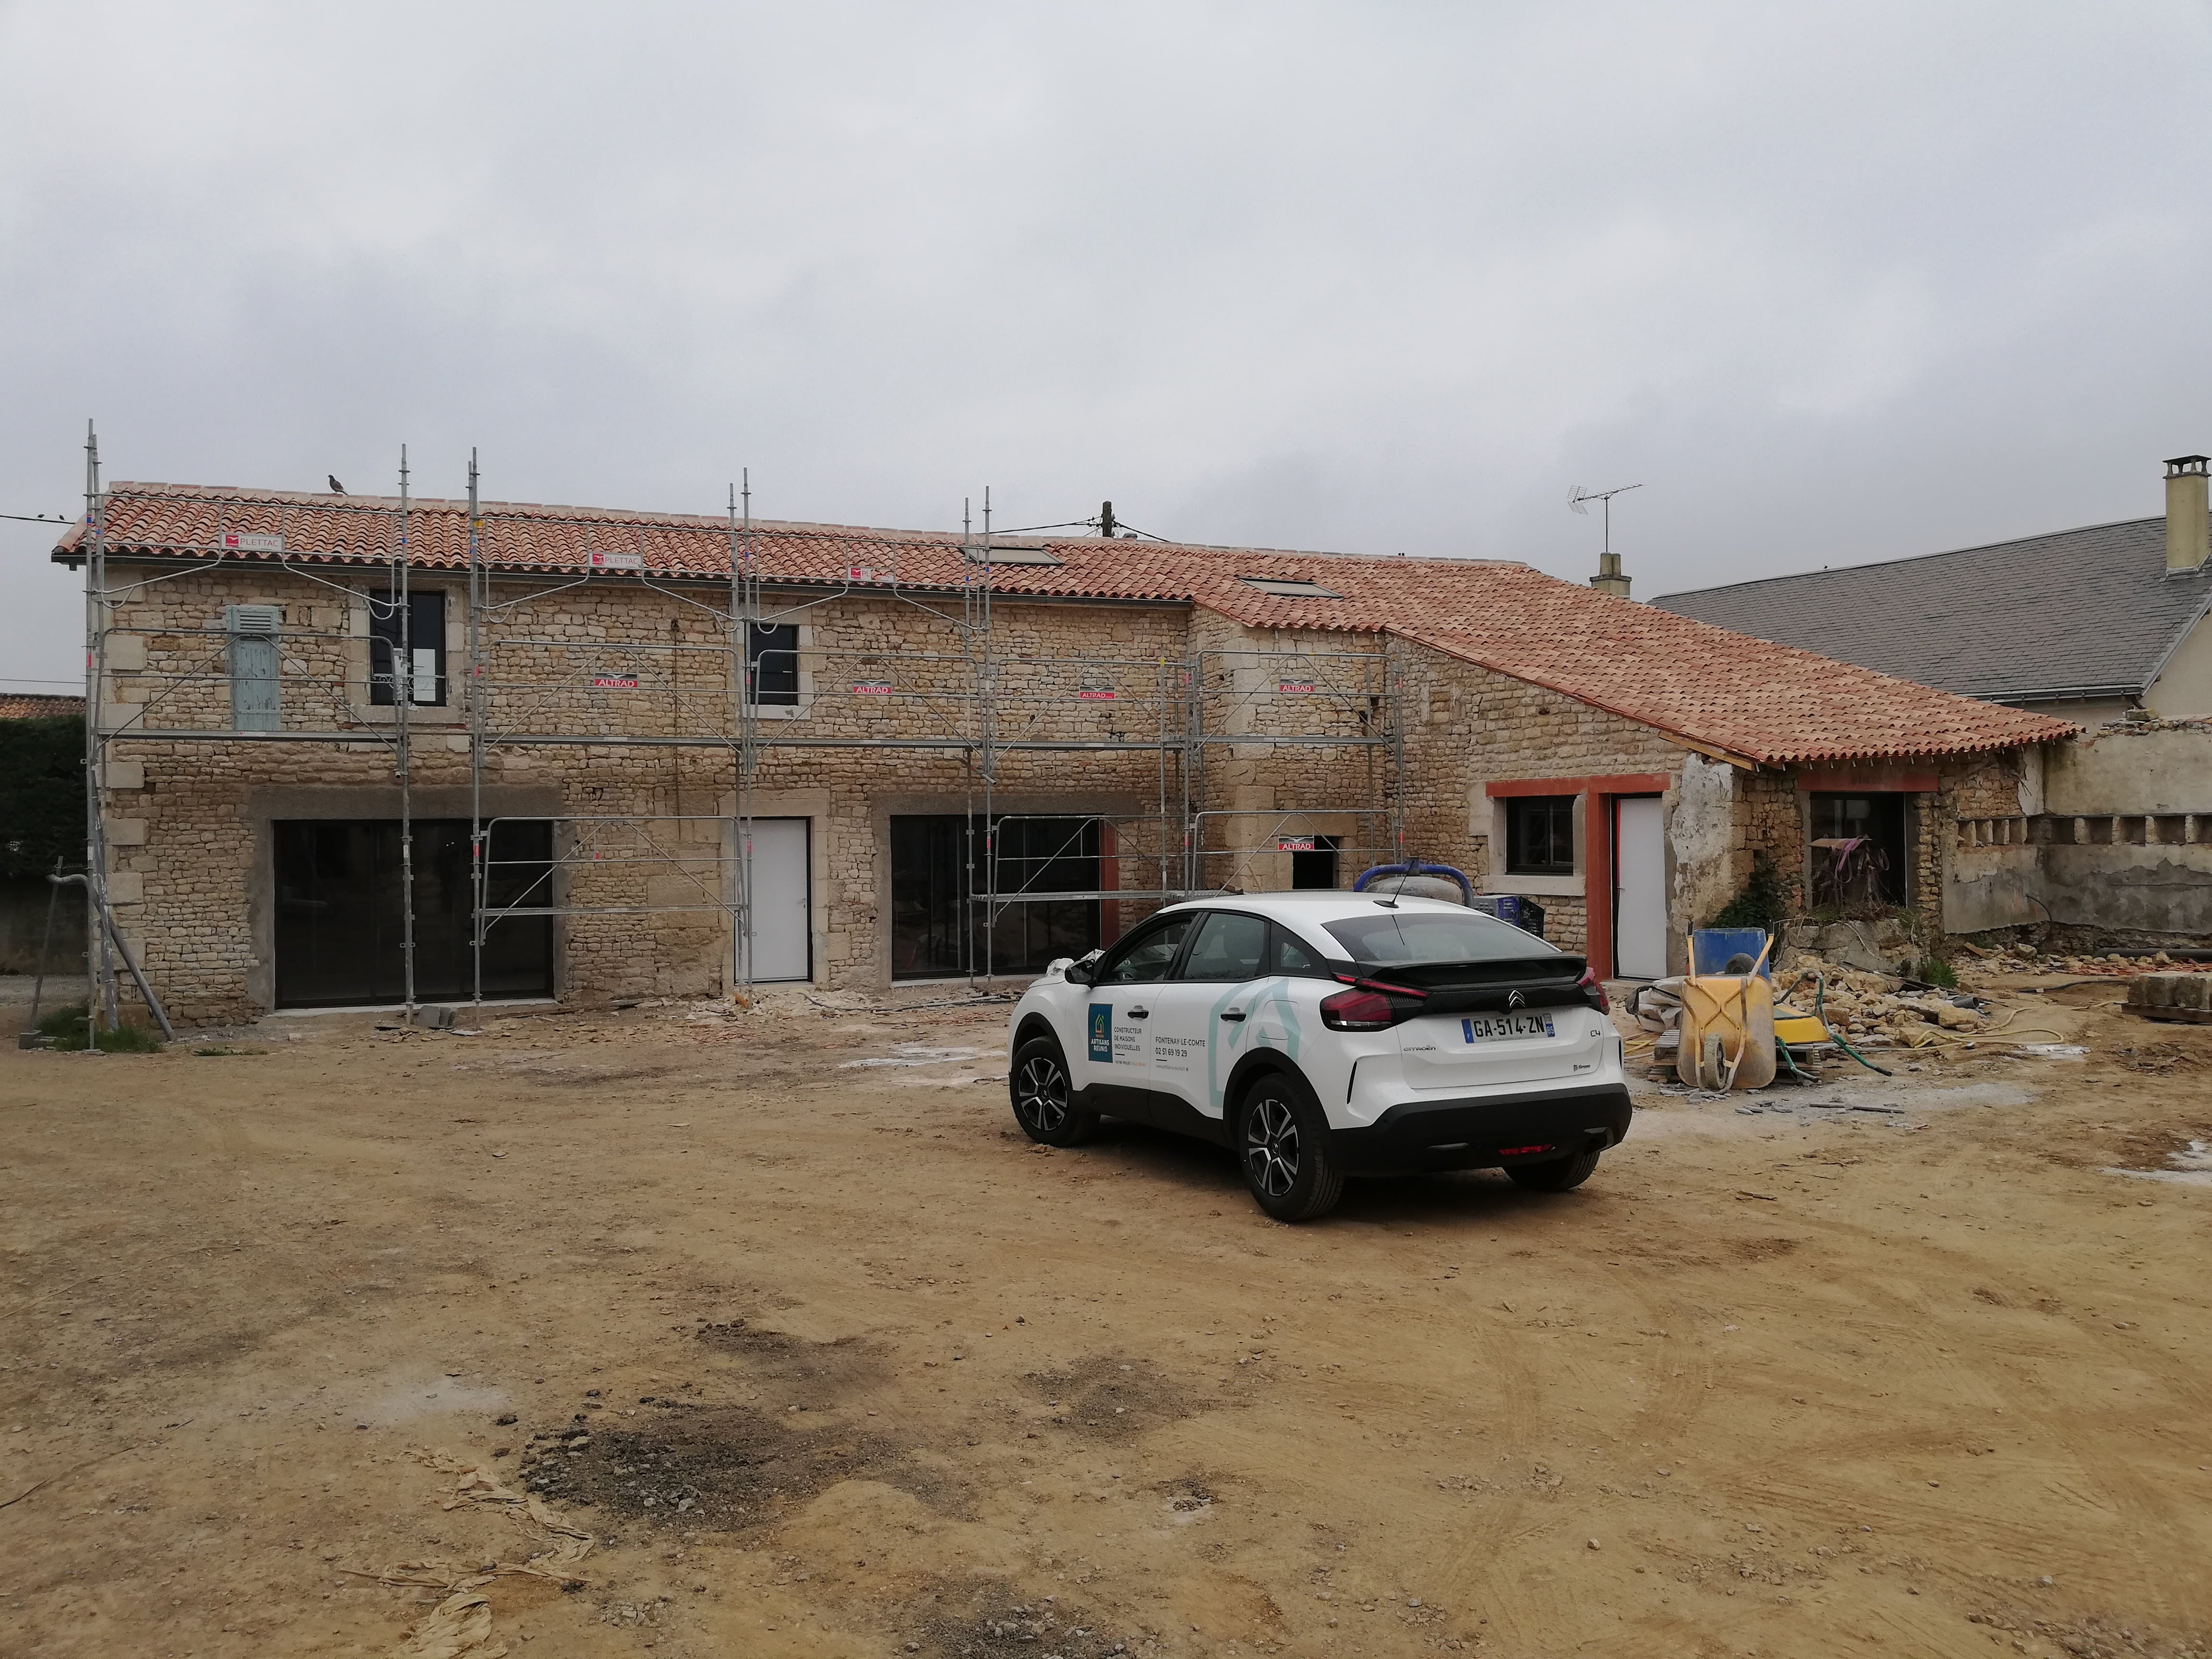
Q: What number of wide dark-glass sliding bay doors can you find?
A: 2